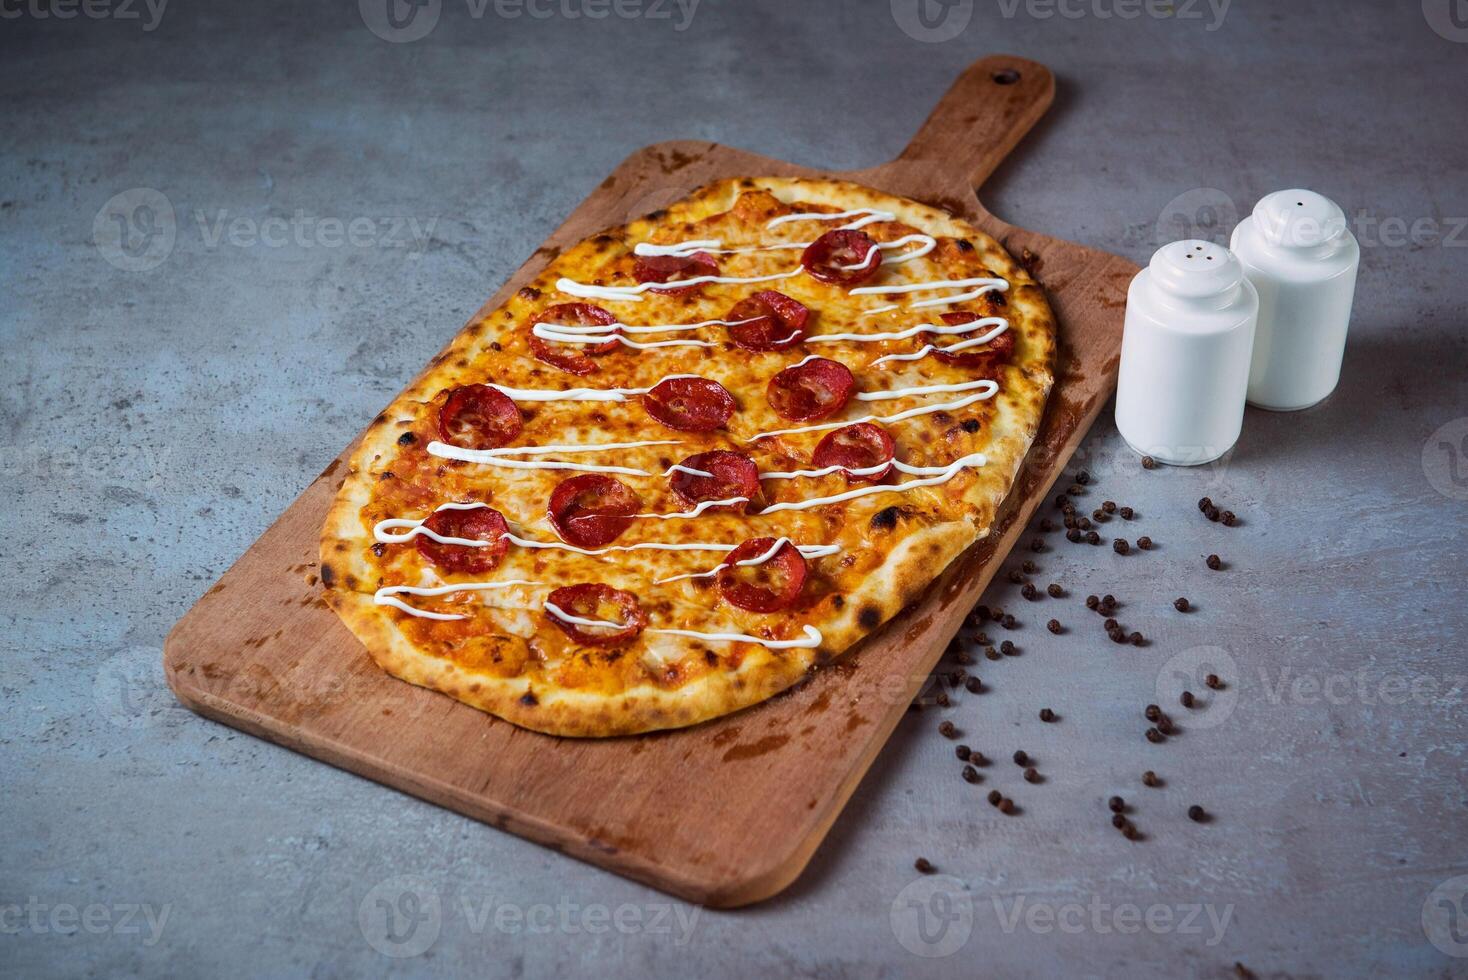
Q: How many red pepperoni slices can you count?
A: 14